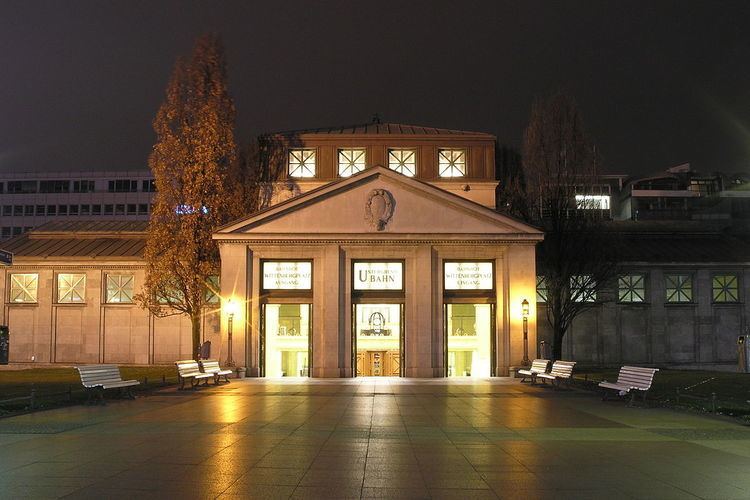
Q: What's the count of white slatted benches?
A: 6